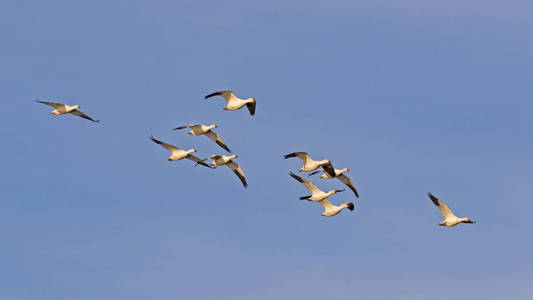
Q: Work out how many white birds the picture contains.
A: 10